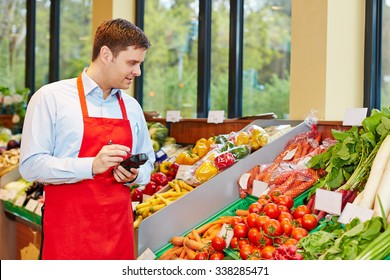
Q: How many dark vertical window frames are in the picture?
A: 6